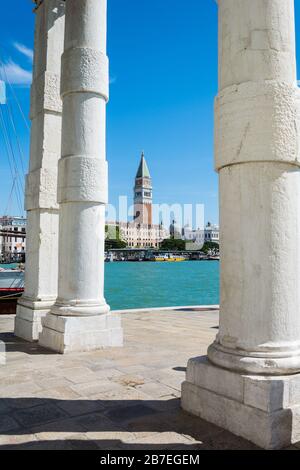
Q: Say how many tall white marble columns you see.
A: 3